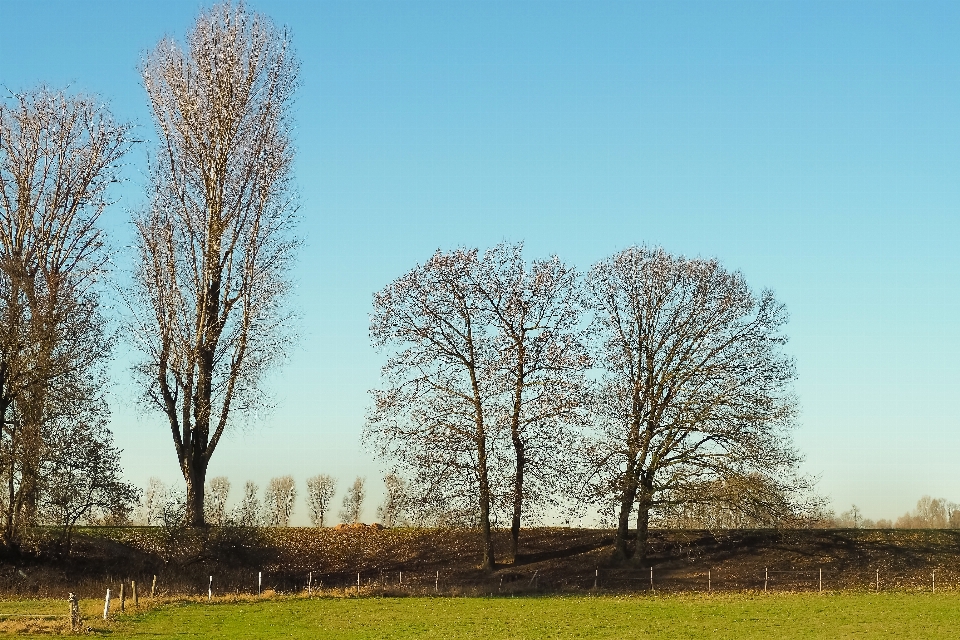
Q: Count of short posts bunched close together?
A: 5